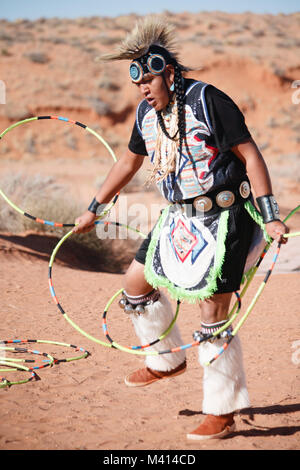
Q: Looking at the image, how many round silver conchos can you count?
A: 3